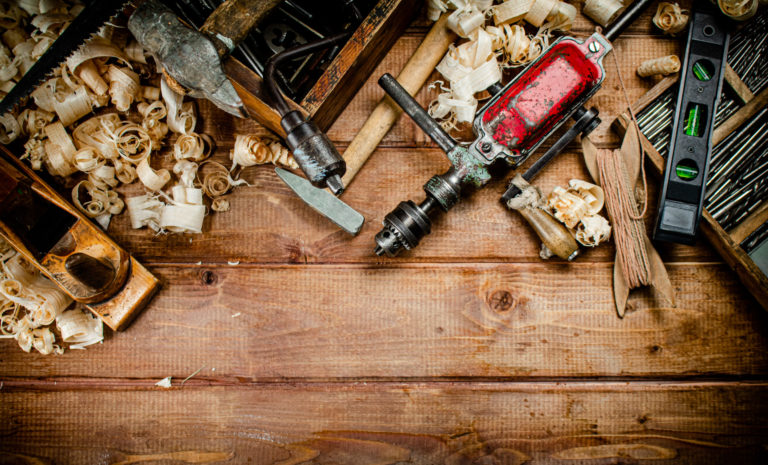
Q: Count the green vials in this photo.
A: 3